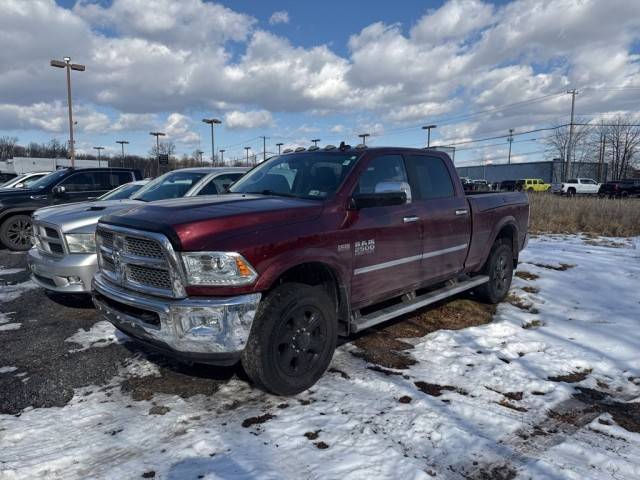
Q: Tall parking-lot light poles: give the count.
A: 12